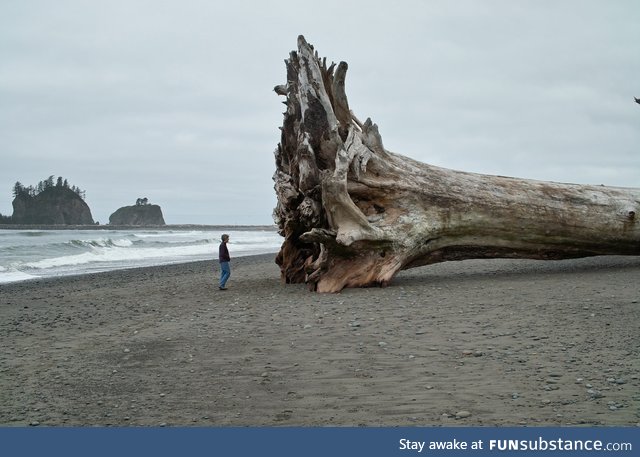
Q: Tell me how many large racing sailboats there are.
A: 0